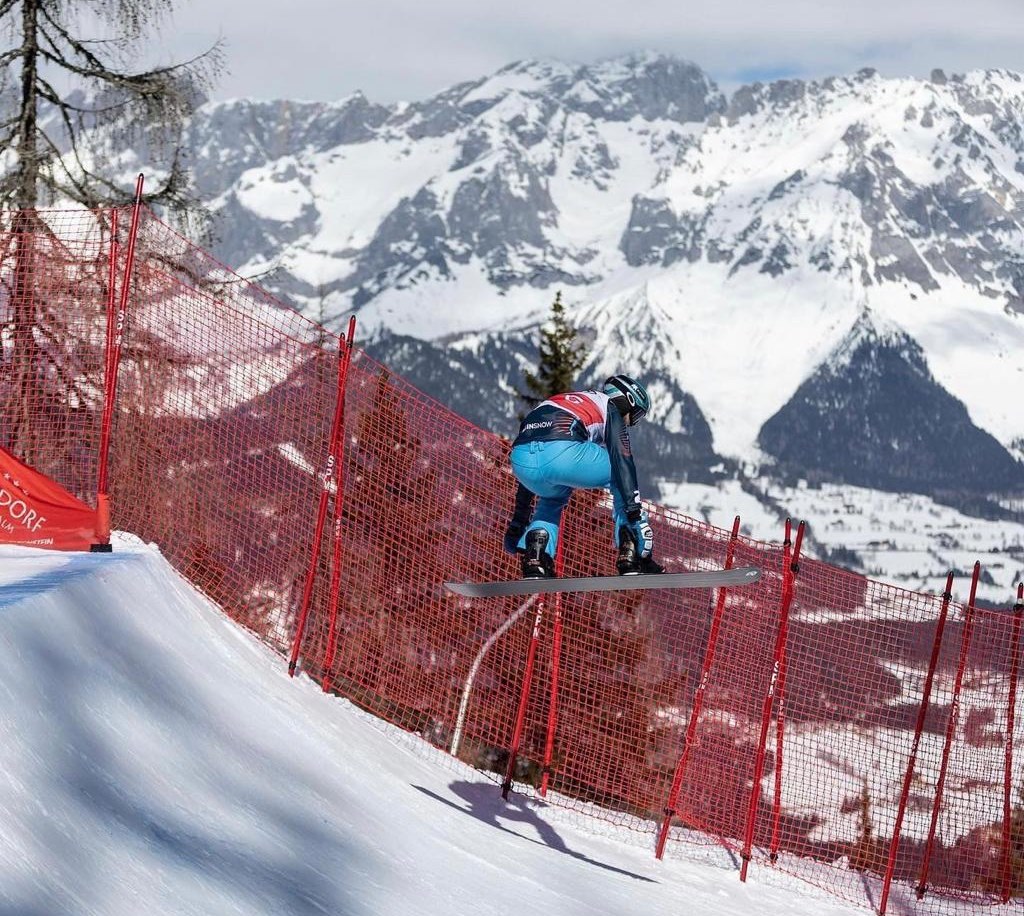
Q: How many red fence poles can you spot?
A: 12